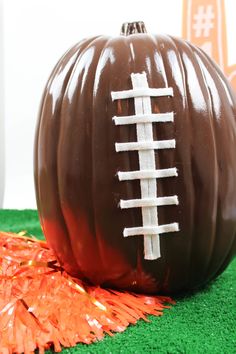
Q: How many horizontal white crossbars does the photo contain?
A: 6